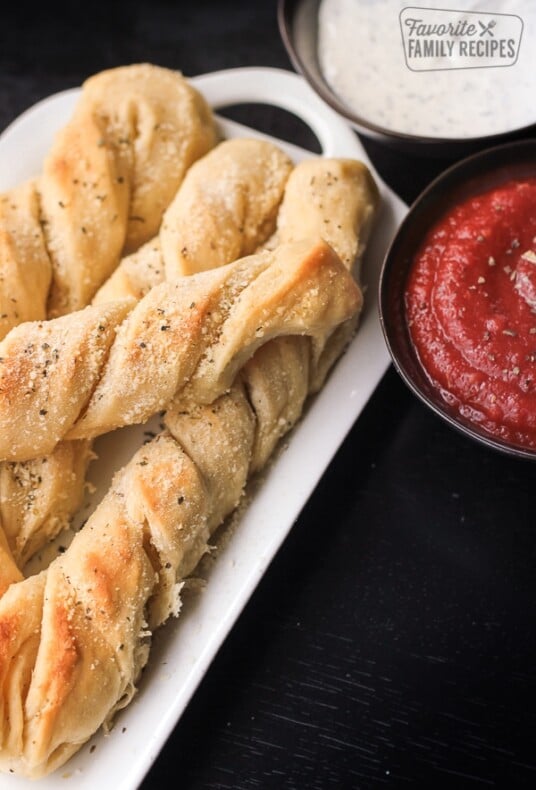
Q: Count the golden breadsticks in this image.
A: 4